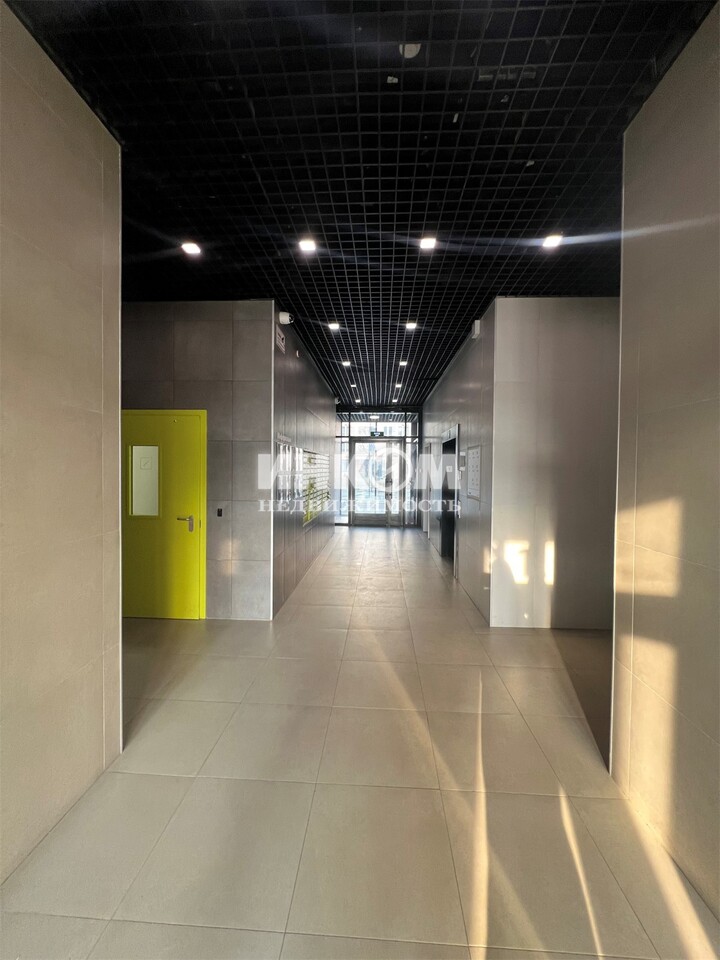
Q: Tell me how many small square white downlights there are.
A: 12